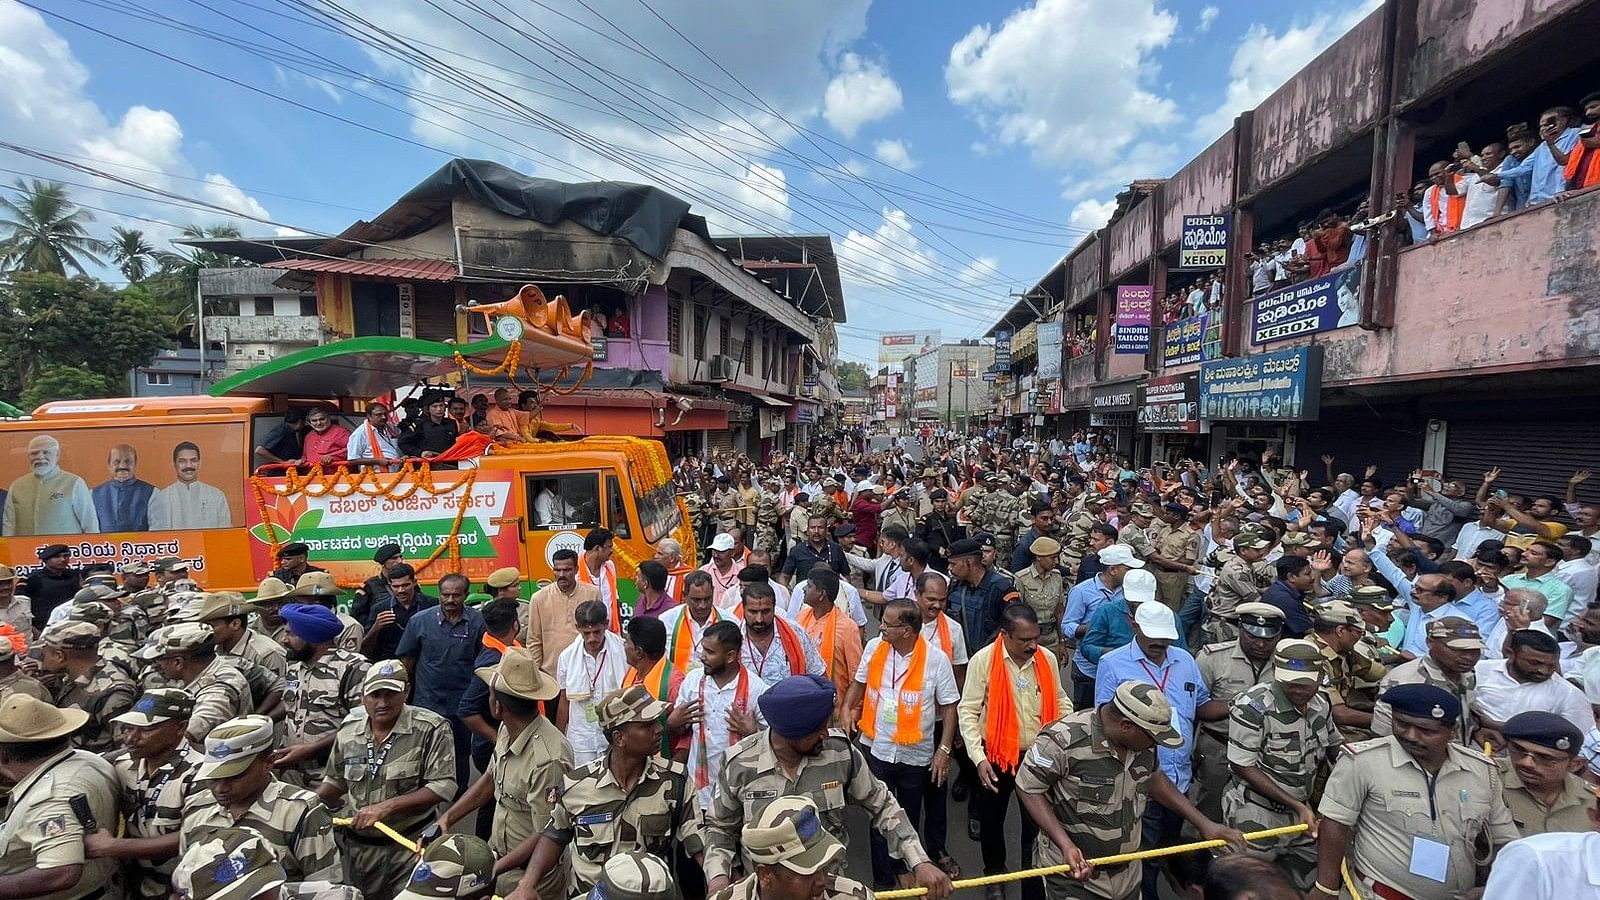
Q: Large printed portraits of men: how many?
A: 3